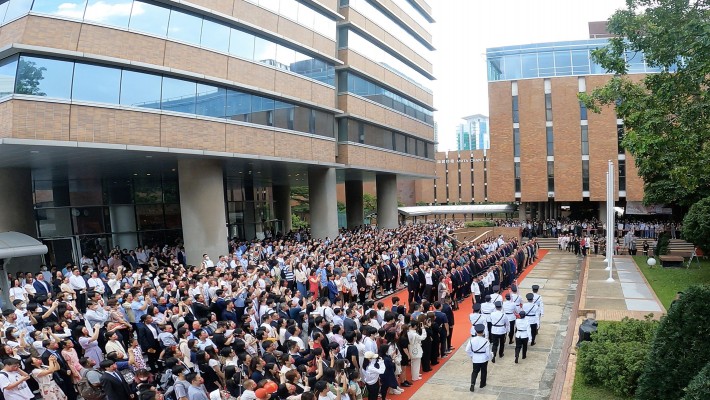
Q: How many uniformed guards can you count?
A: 10